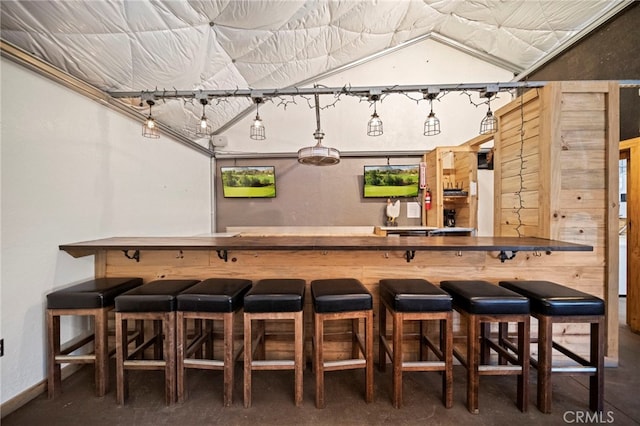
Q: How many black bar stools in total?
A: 8